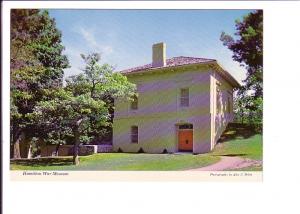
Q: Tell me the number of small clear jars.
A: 0